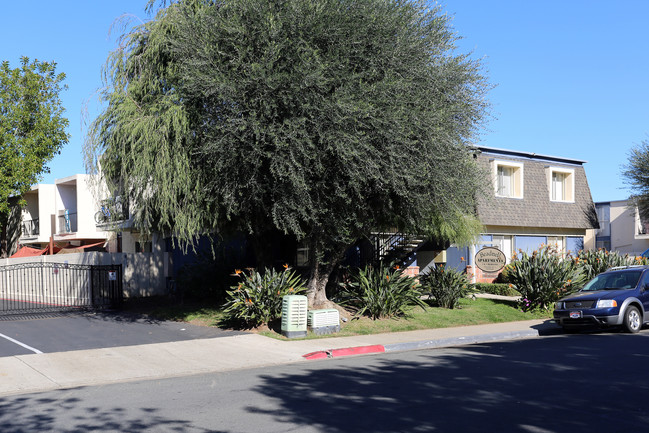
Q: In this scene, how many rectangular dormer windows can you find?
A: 2